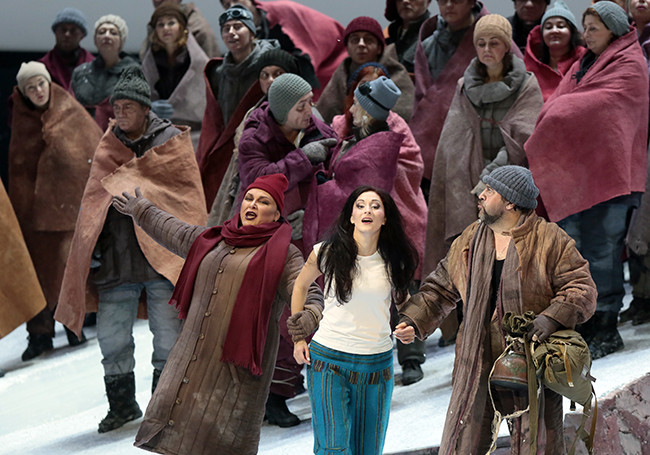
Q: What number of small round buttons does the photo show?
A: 9